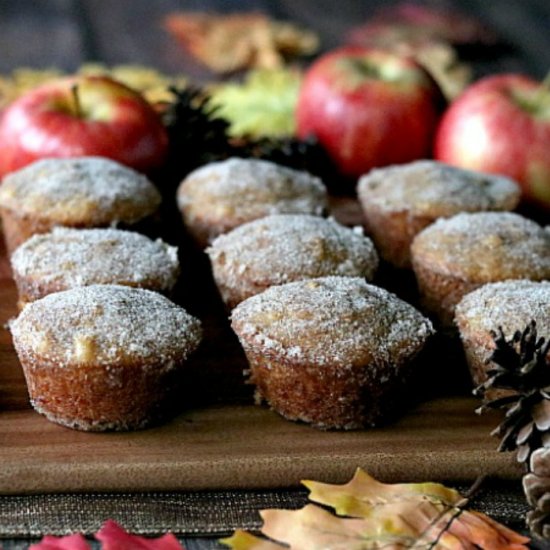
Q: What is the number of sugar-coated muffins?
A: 9